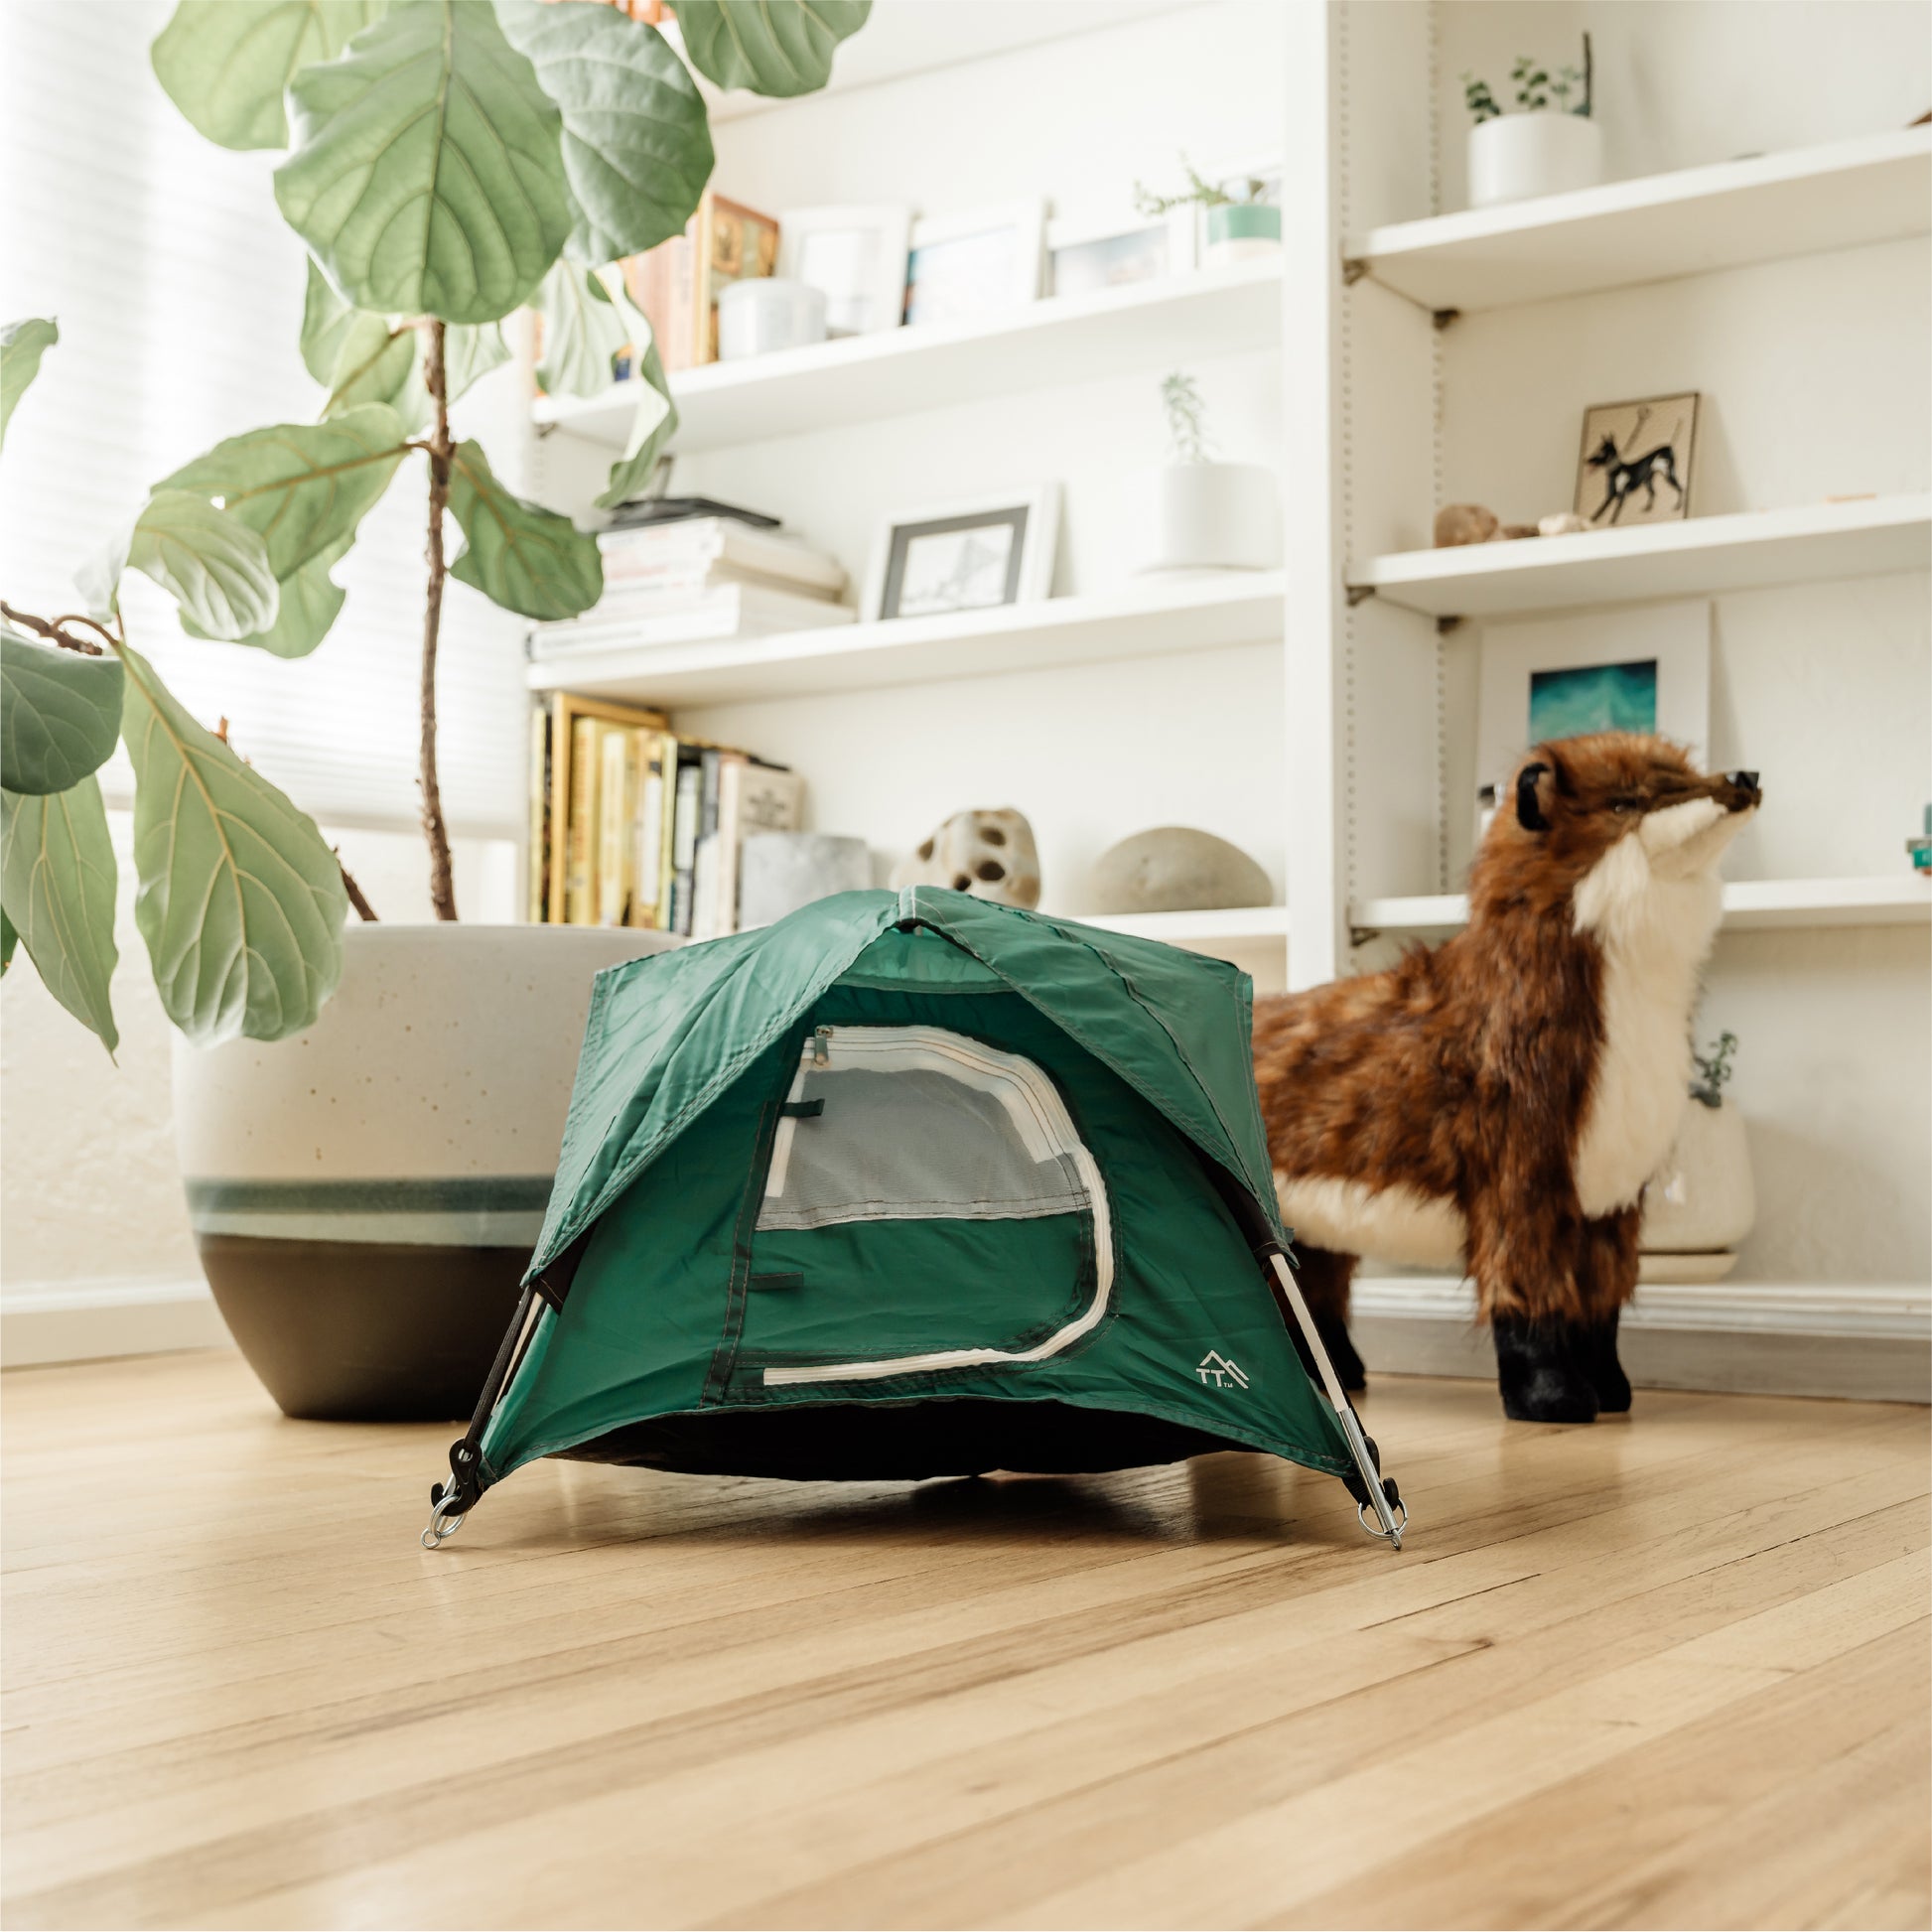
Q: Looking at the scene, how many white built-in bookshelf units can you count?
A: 2